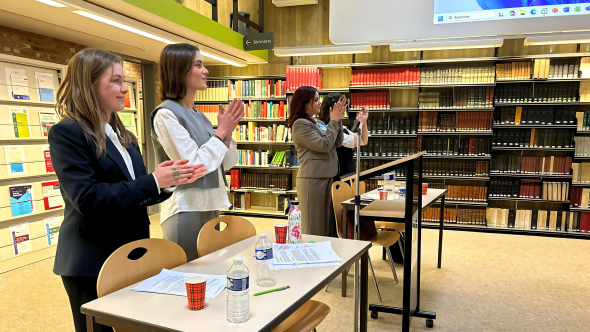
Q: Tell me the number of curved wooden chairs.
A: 4